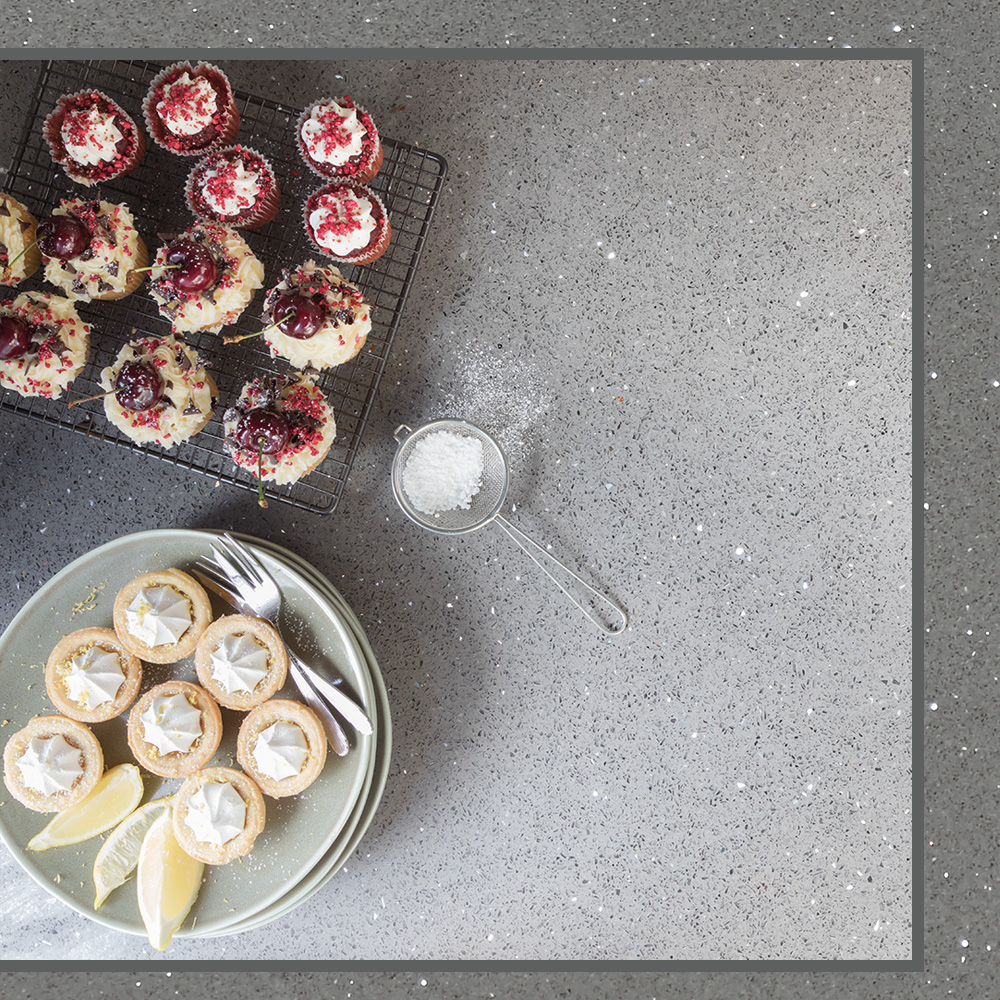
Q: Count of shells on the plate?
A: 7